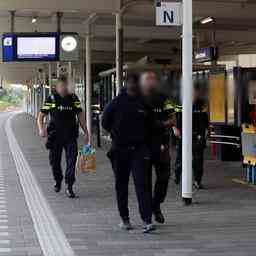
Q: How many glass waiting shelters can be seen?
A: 1